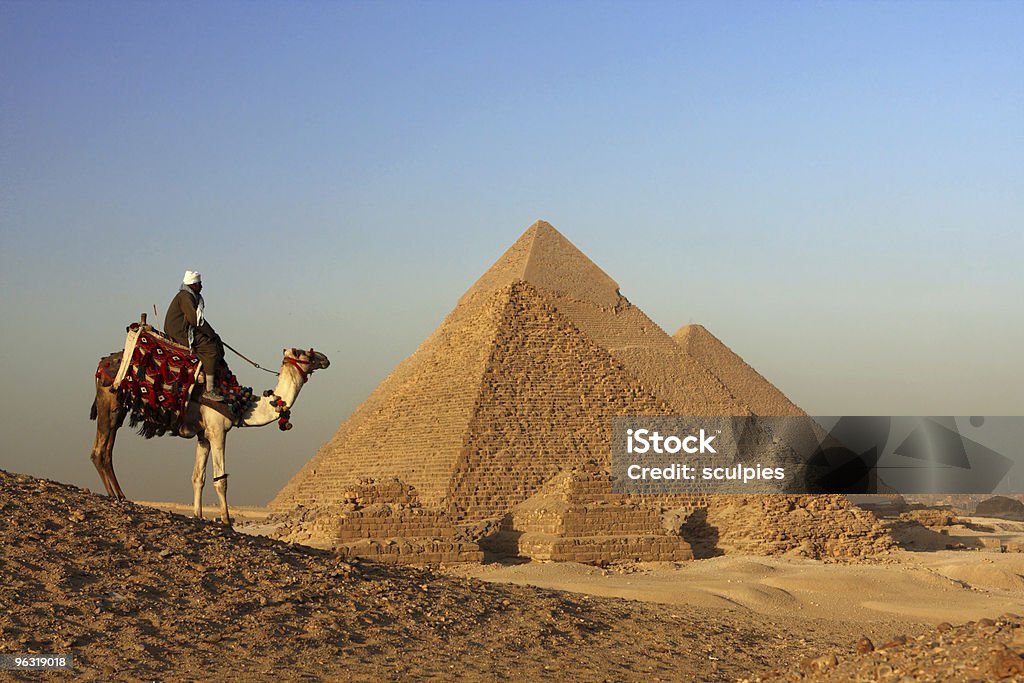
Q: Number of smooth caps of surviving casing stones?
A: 1